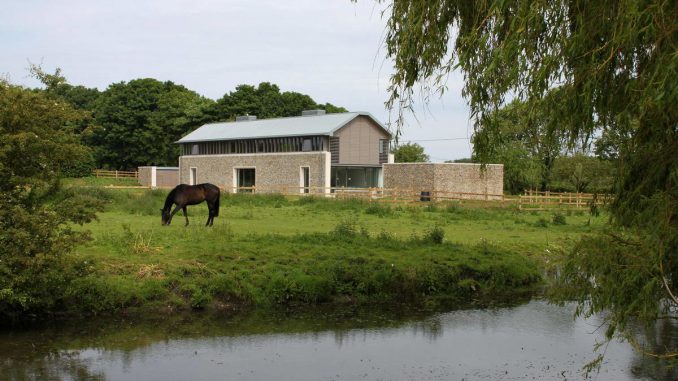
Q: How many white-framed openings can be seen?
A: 3